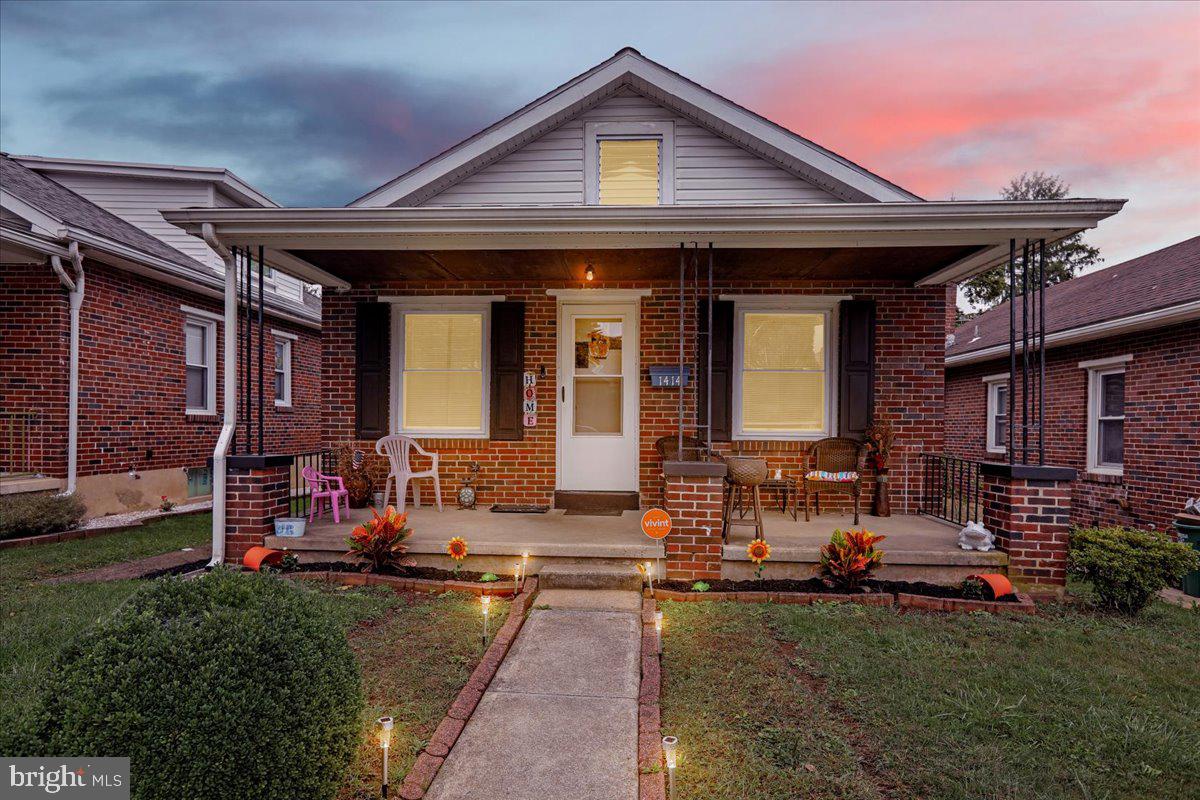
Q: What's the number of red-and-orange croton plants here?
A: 2